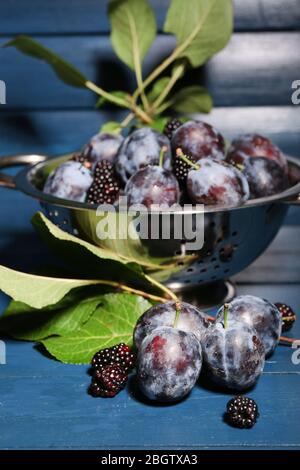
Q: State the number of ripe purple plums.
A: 12